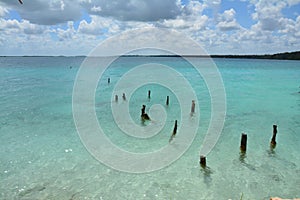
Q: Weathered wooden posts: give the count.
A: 11